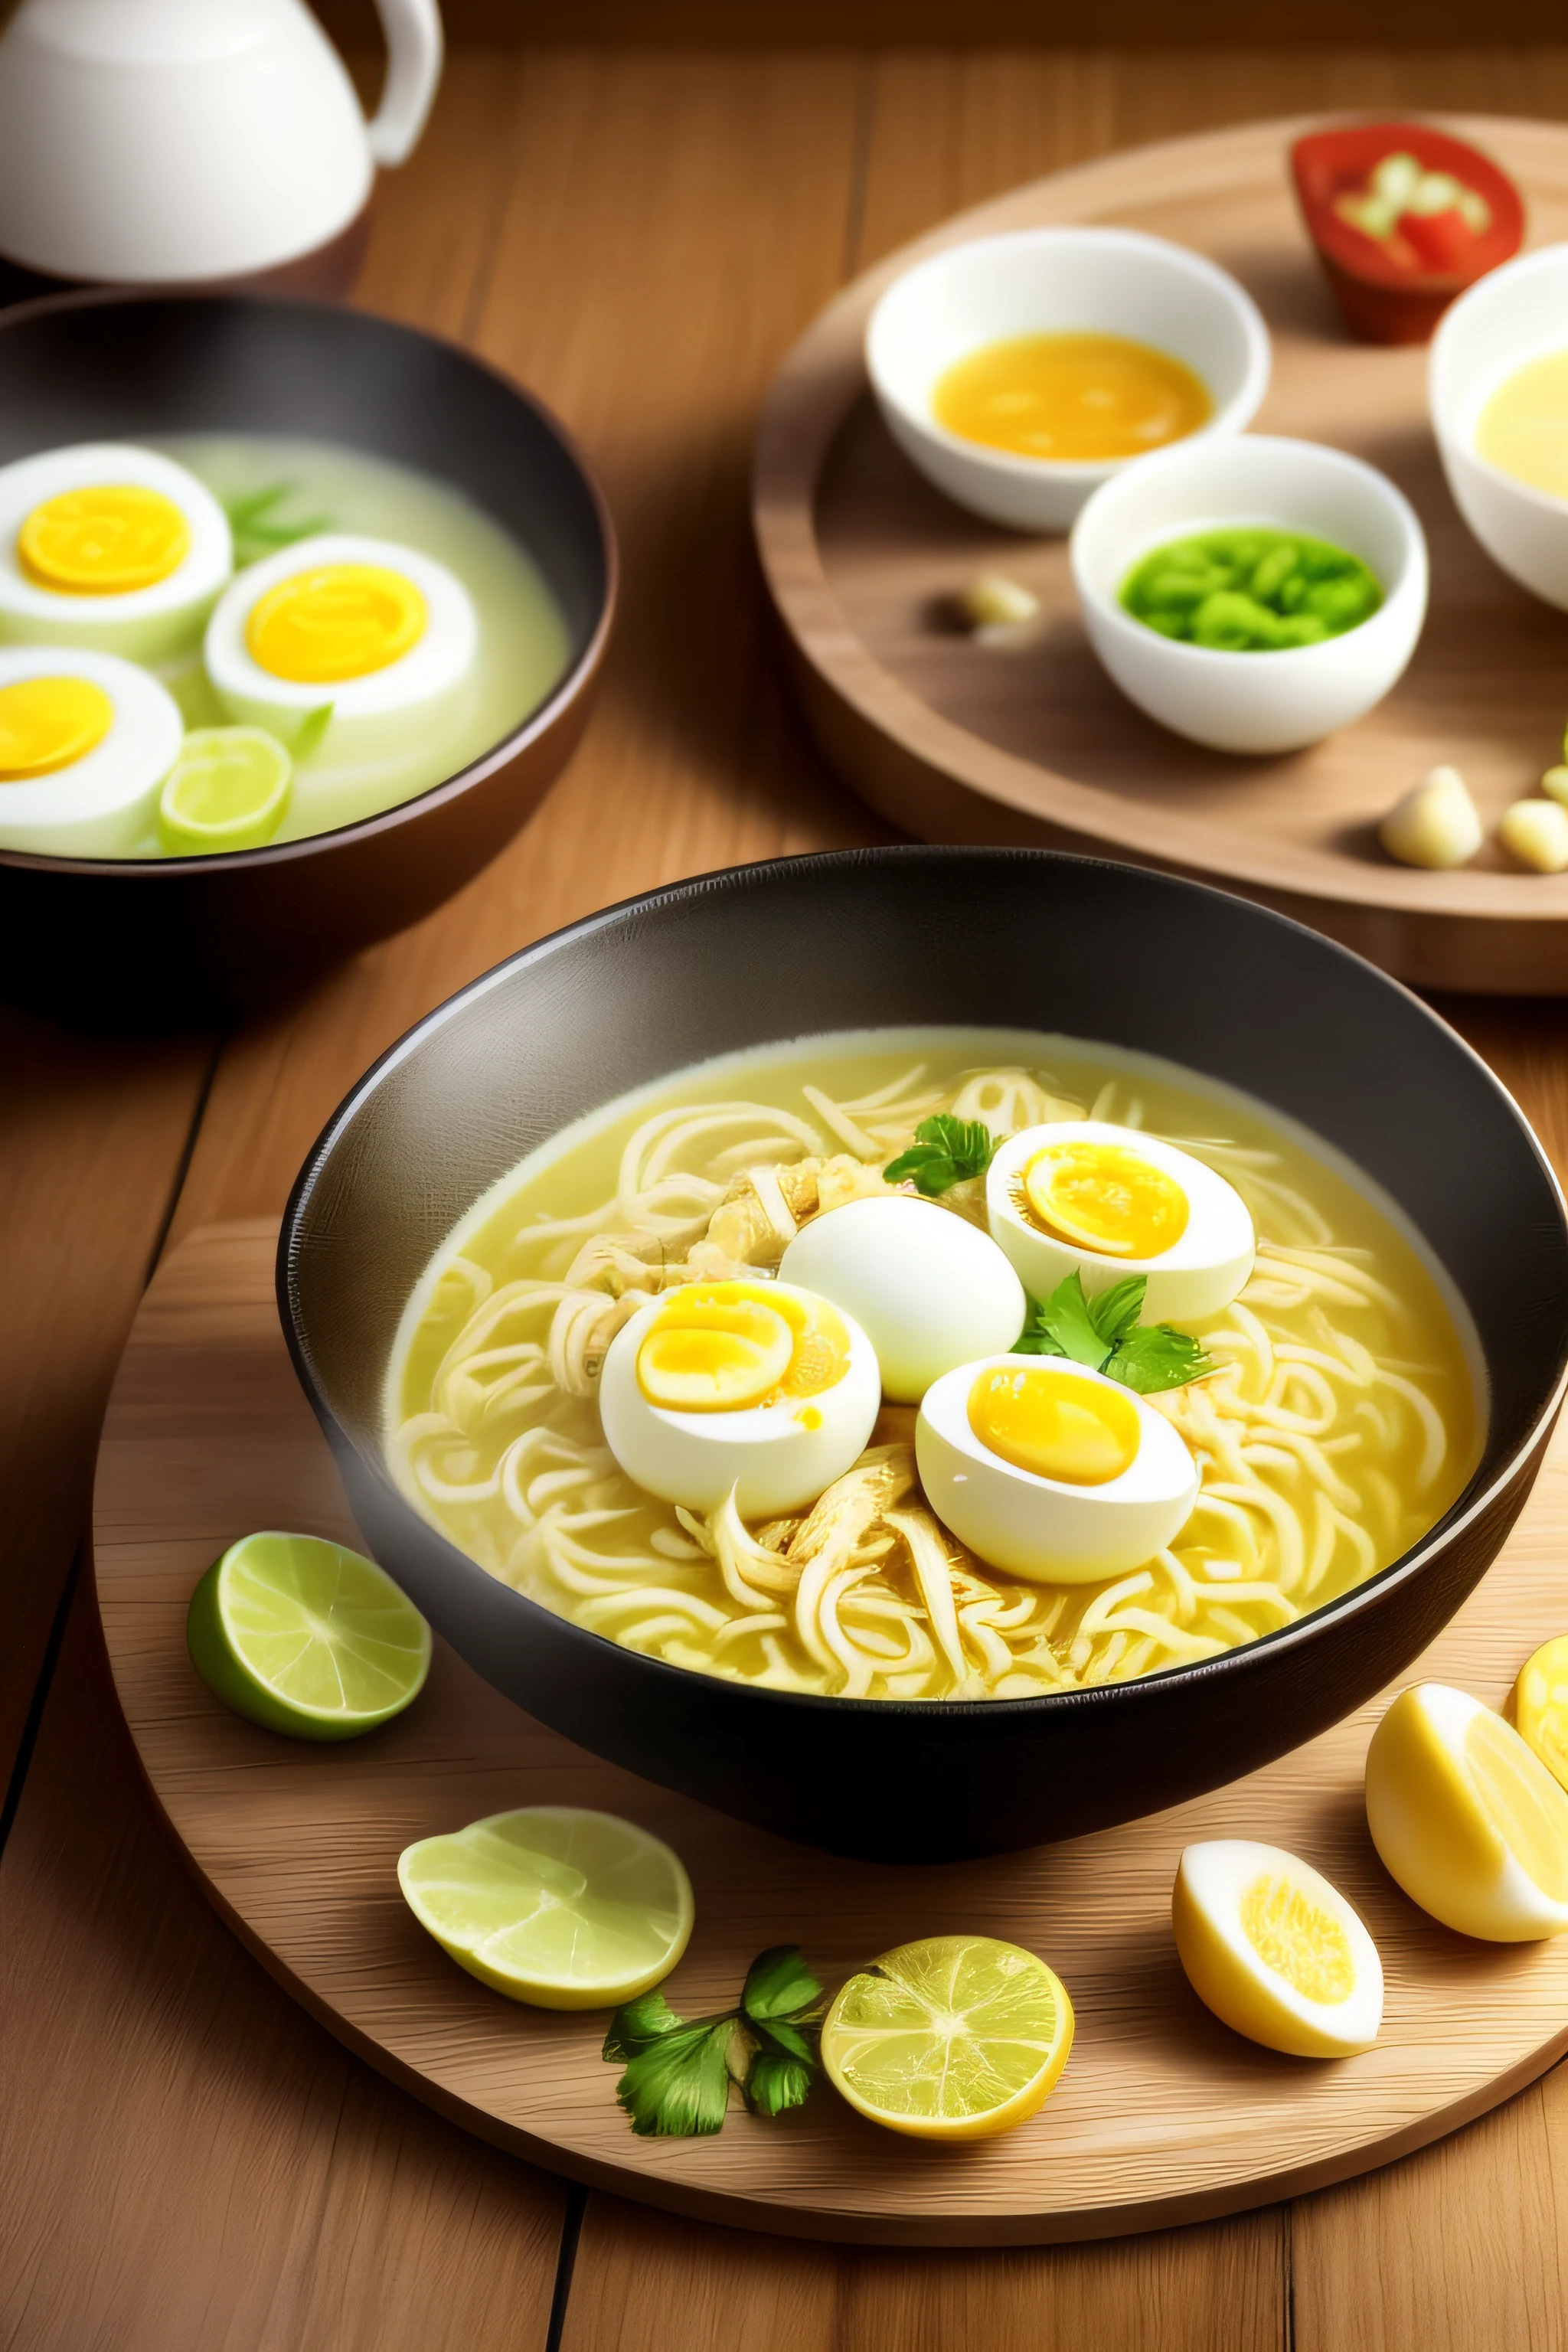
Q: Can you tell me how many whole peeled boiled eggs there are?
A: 1